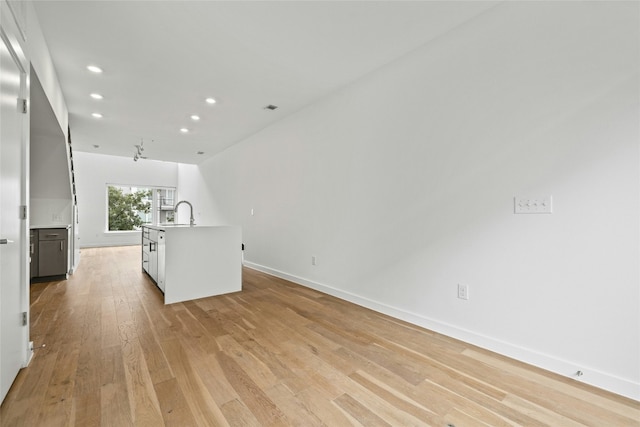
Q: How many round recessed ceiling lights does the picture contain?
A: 6